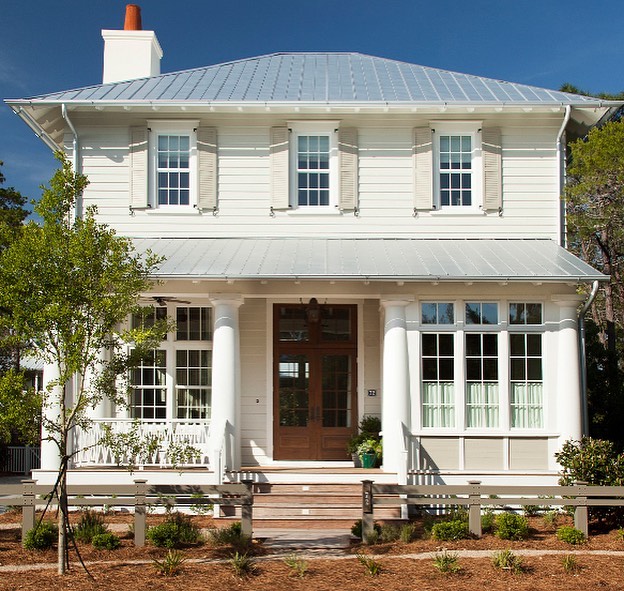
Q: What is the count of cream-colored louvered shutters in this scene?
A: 6